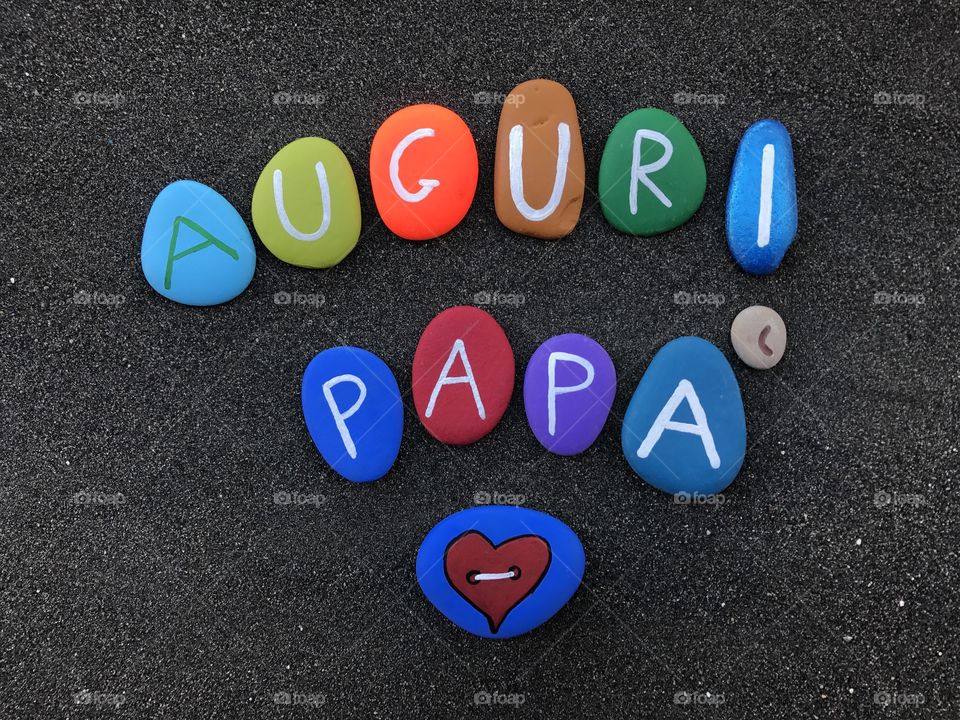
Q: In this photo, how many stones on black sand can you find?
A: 12